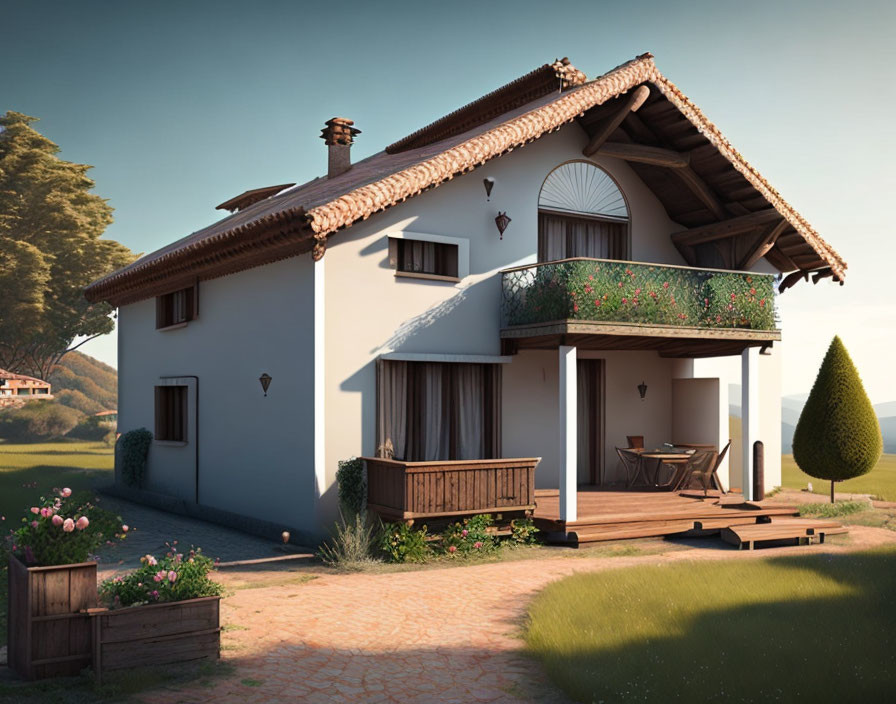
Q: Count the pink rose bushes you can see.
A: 2